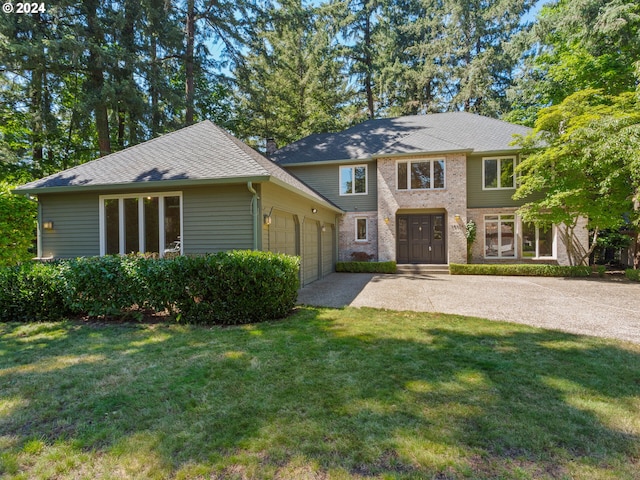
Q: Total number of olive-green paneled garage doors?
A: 3